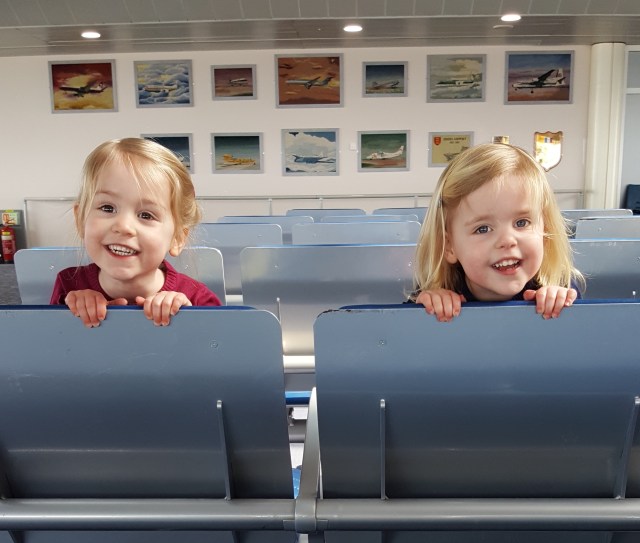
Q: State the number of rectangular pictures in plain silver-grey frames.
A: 12